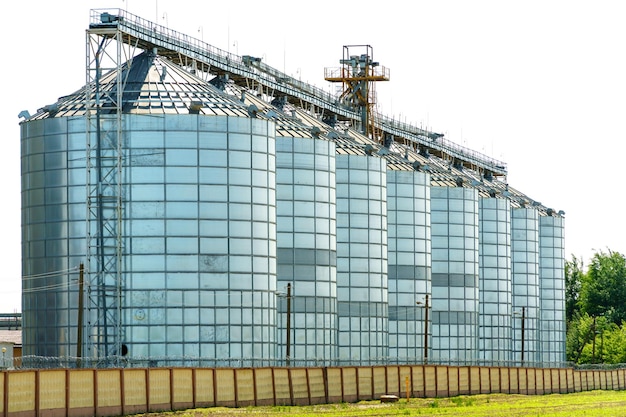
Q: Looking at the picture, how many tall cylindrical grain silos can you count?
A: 8